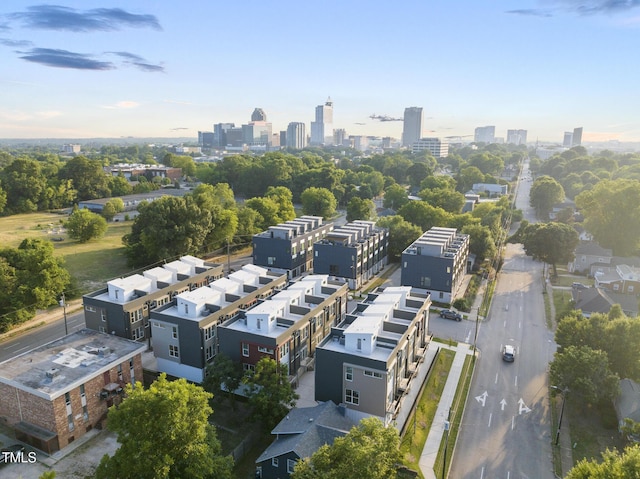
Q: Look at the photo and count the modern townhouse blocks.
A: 7